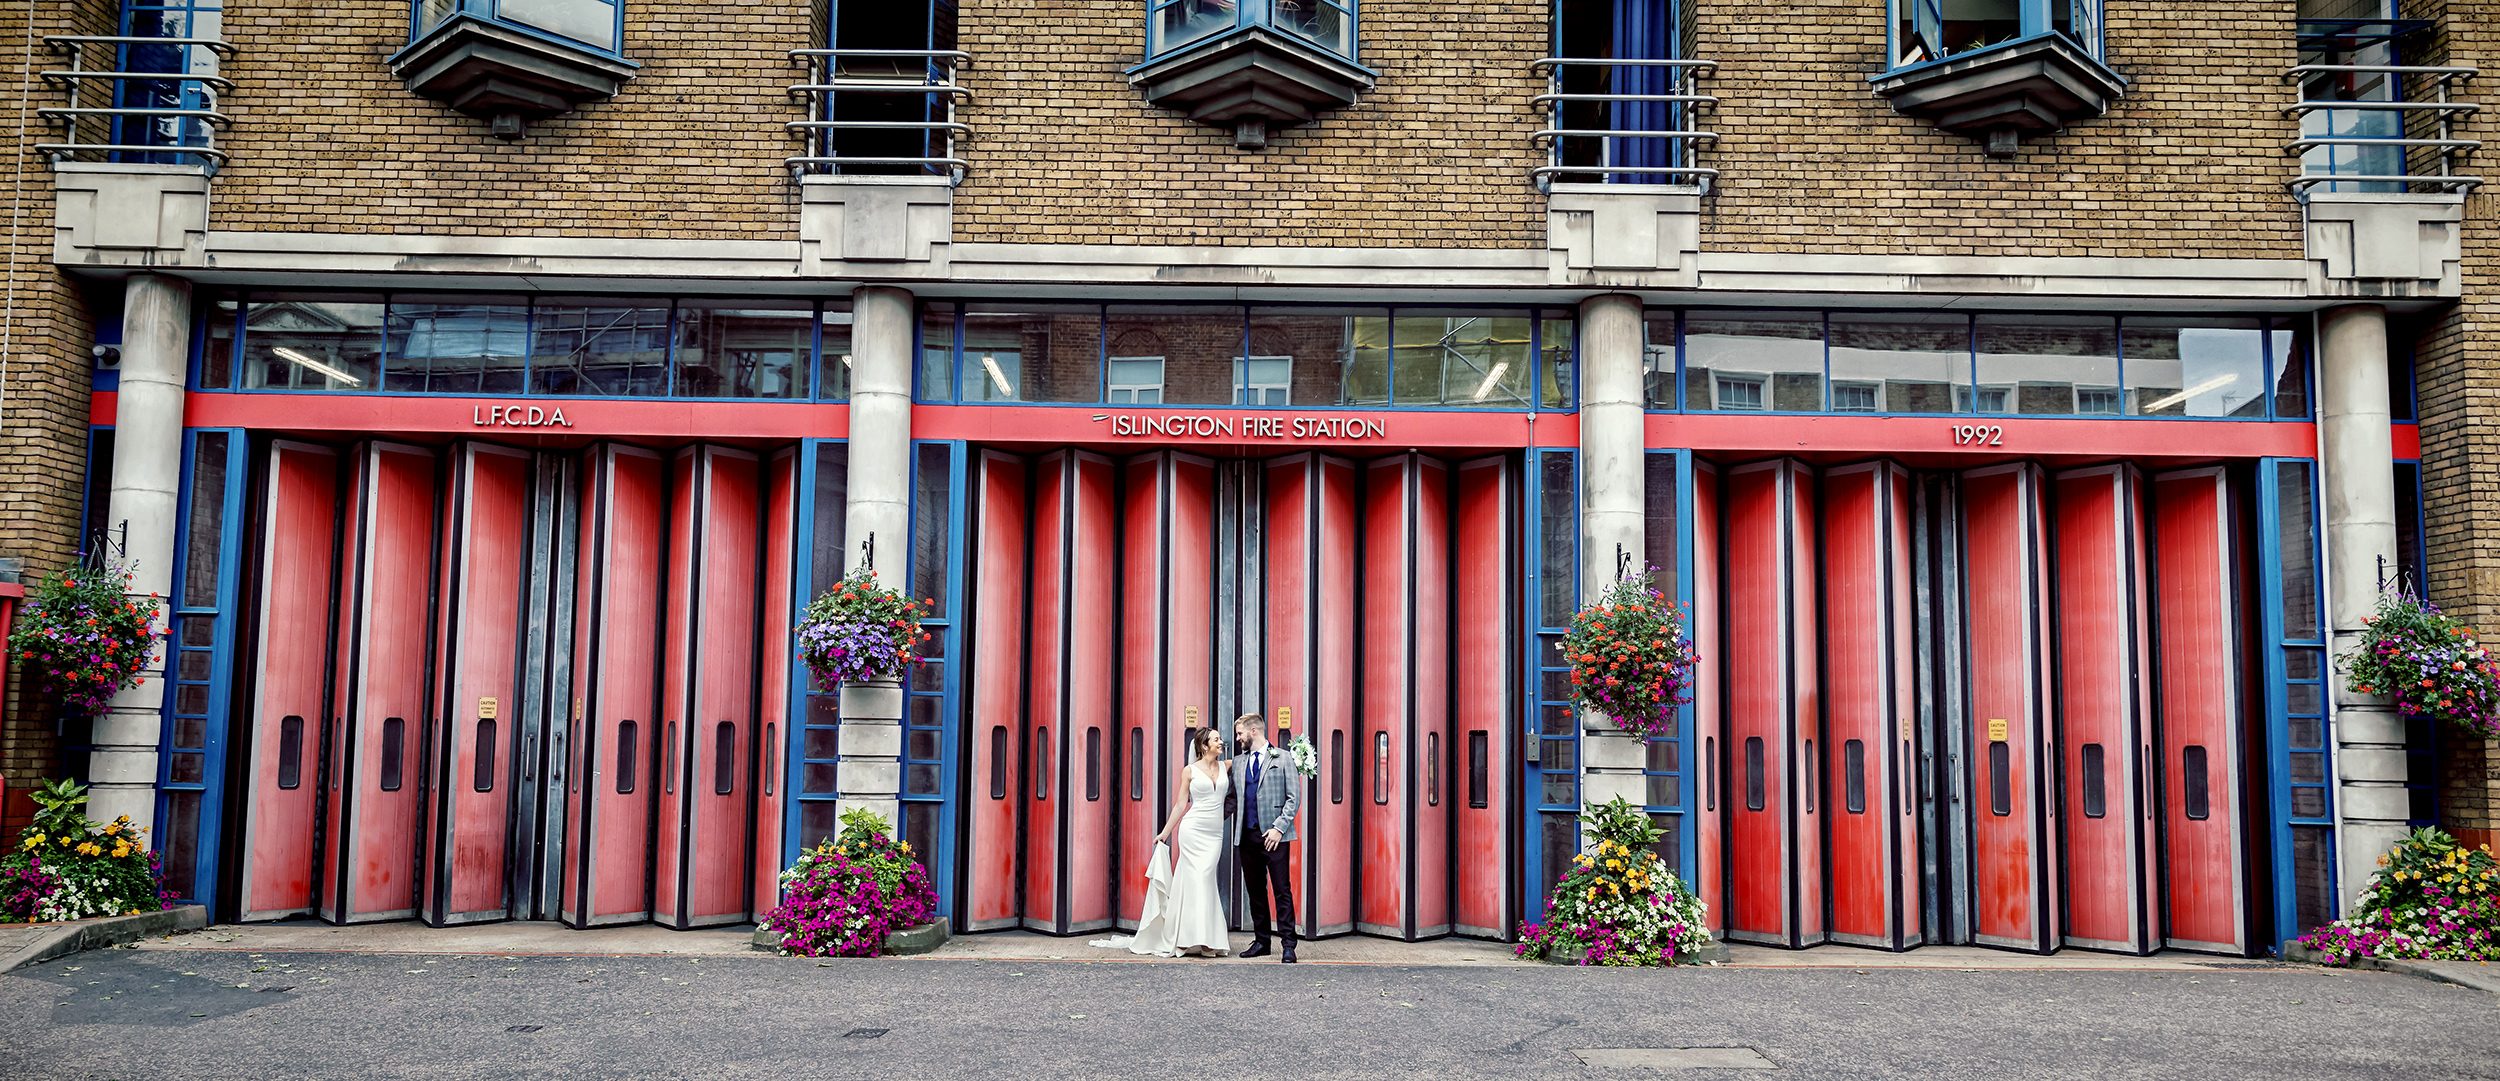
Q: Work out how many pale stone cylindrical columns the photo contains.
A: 4